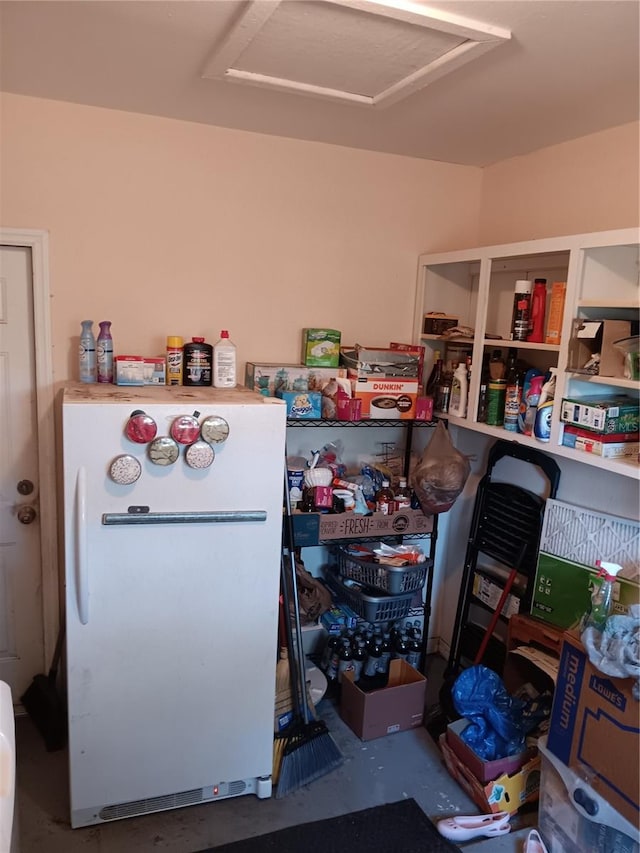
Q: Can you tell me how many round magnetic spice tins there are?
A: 6